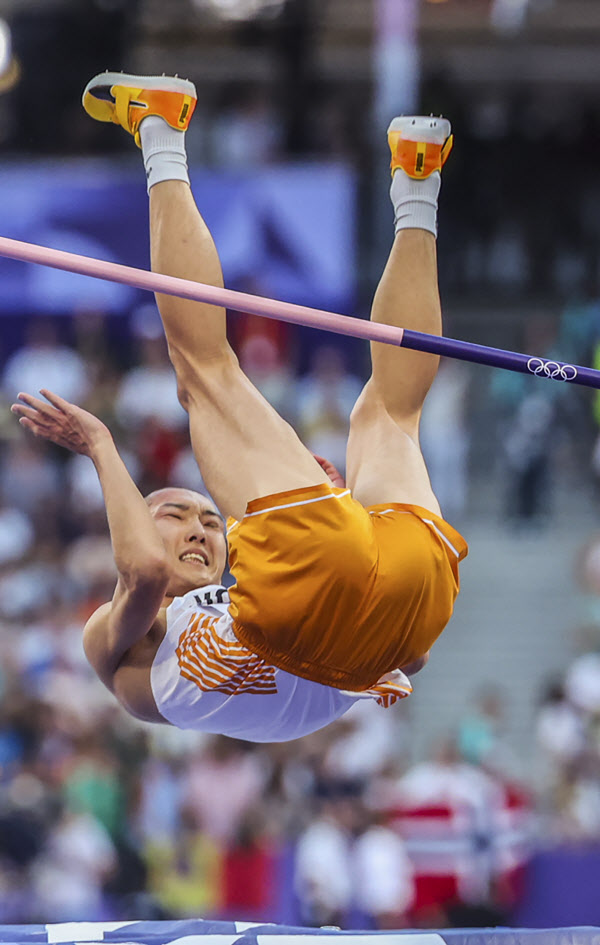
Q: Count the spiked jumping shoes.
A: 2